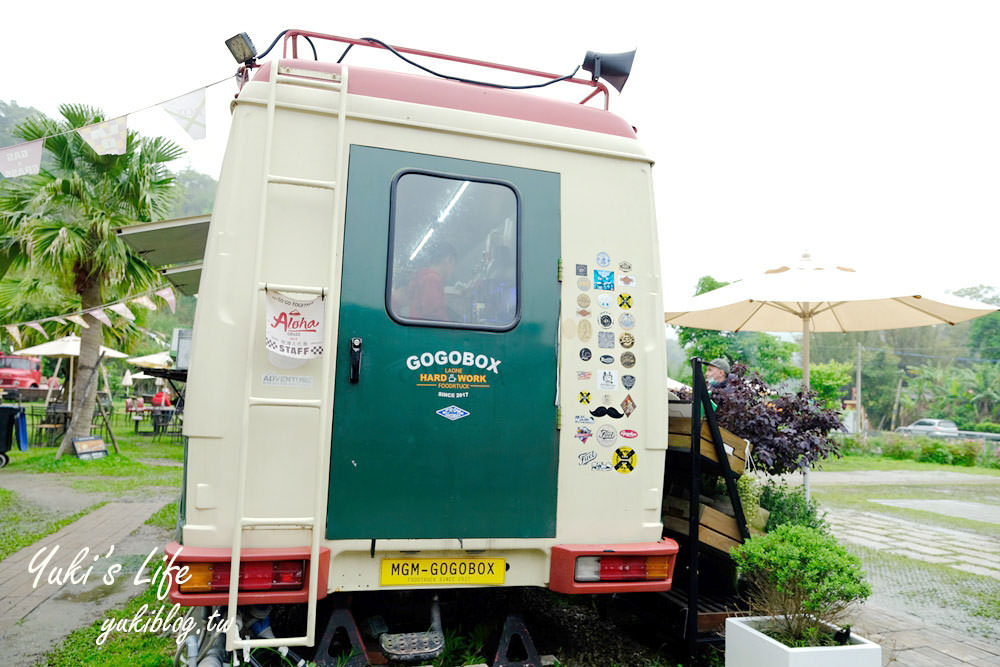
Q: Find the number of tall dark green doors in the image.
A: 1